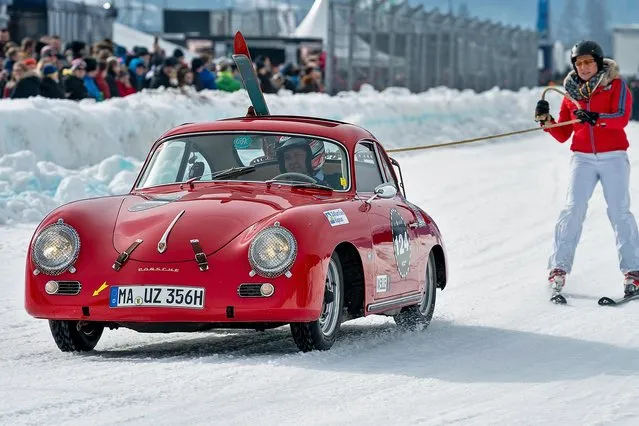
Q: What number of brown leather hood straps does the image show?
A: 2